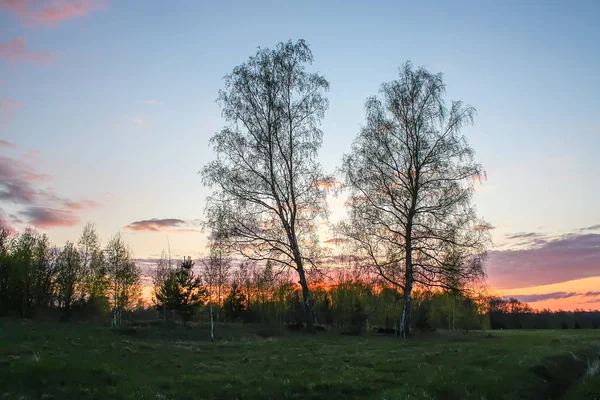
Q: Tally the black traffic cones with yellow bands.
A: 0